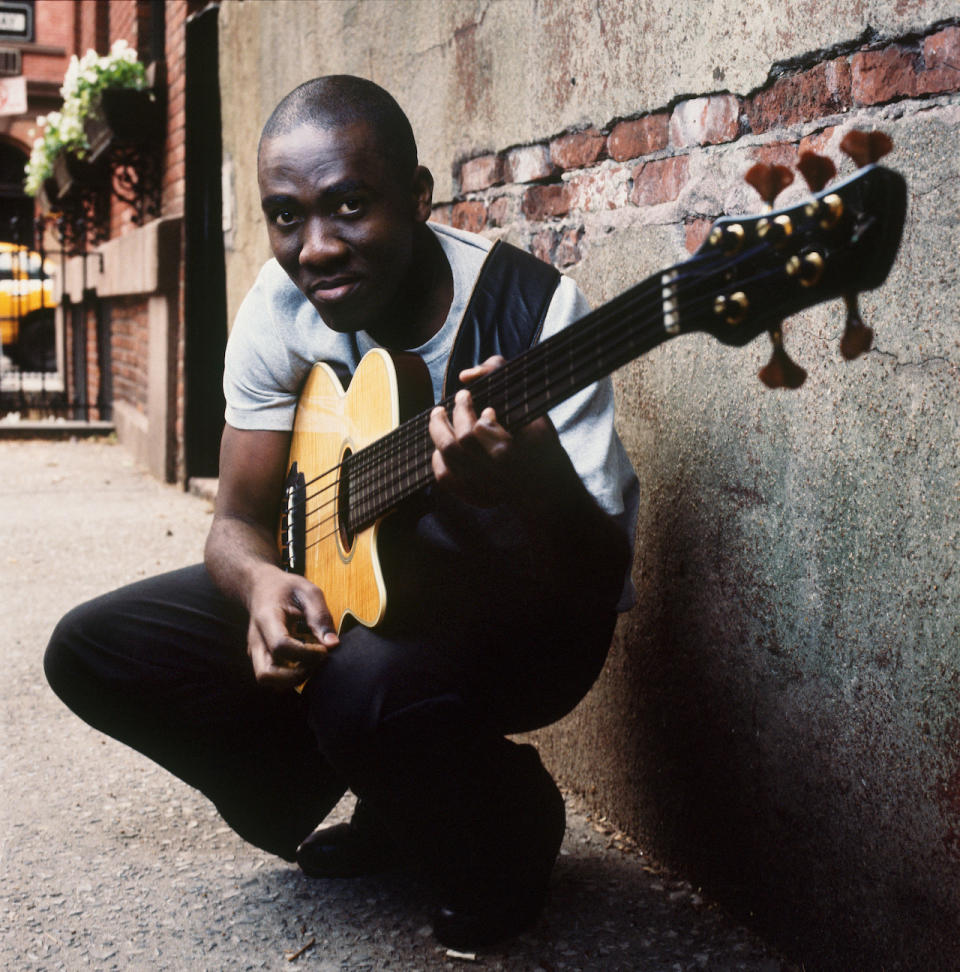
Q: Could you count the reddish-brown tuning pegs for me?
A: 5